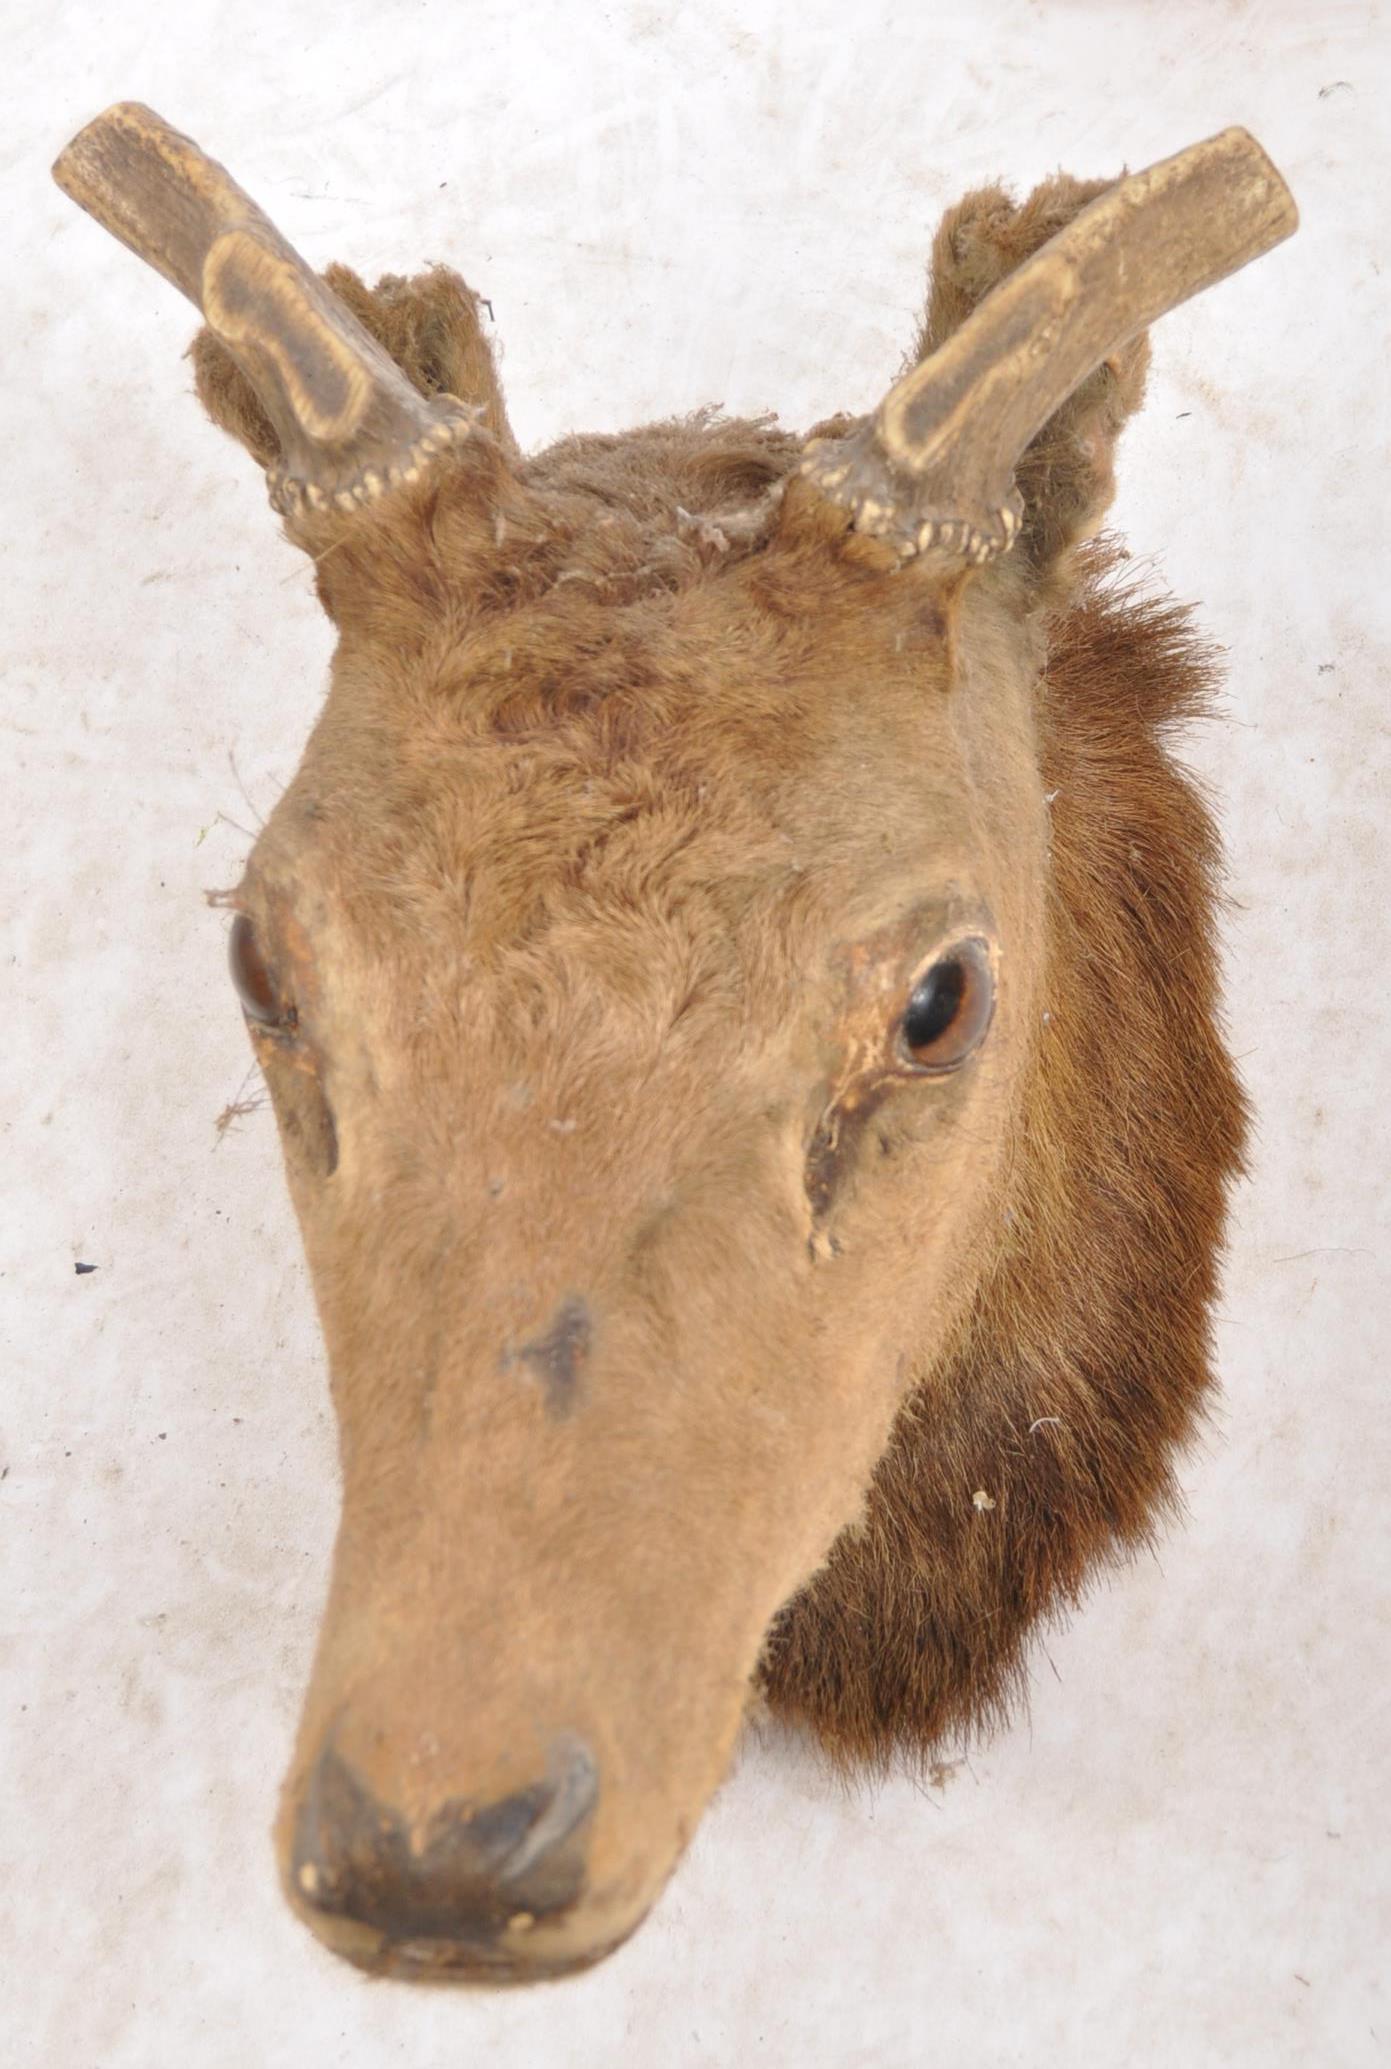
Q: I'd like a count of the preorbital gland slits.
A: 2